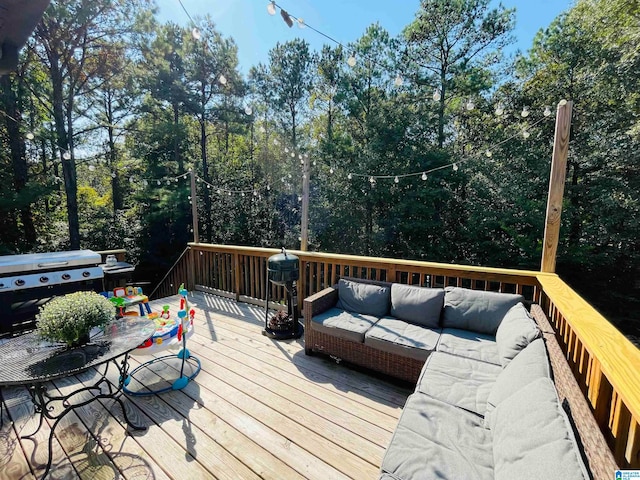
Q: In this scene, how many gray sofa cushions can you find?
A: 11